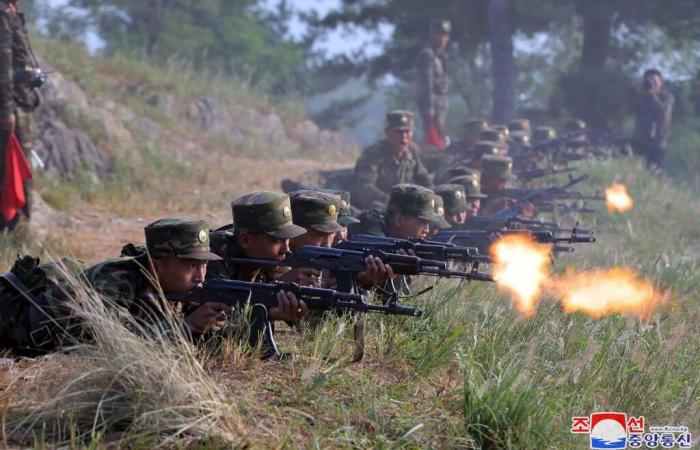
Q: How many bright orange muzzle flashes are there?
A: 3